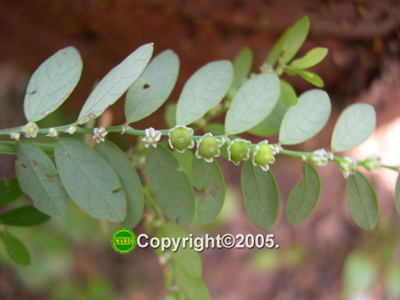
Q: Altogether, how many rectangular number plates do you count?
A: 0